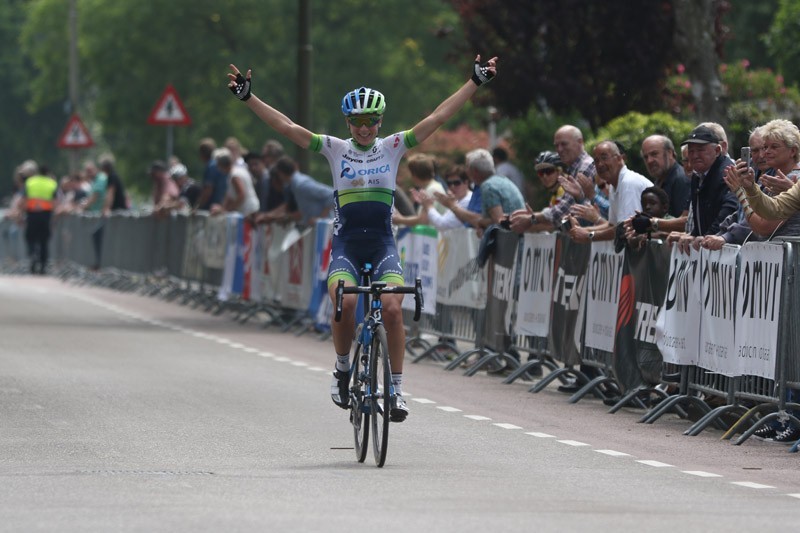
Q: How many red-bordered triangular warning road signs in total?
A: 2